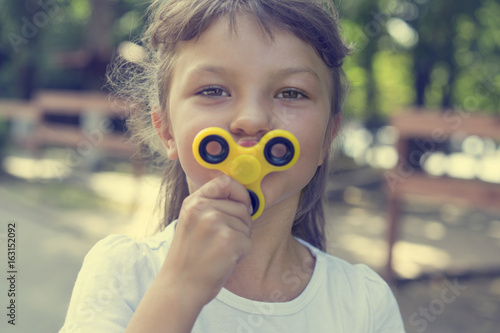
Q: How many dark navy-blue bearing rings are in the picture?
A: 3